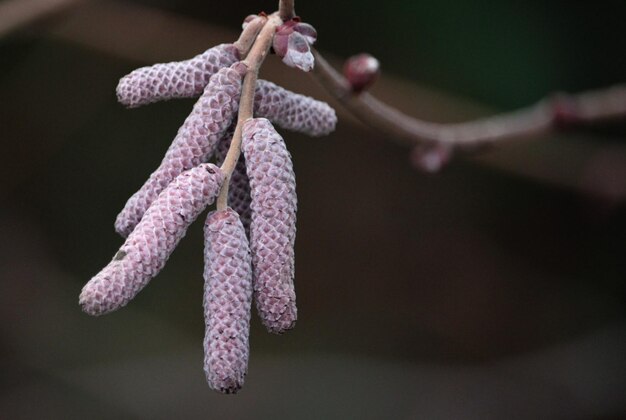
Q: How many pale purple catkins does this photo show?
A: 7